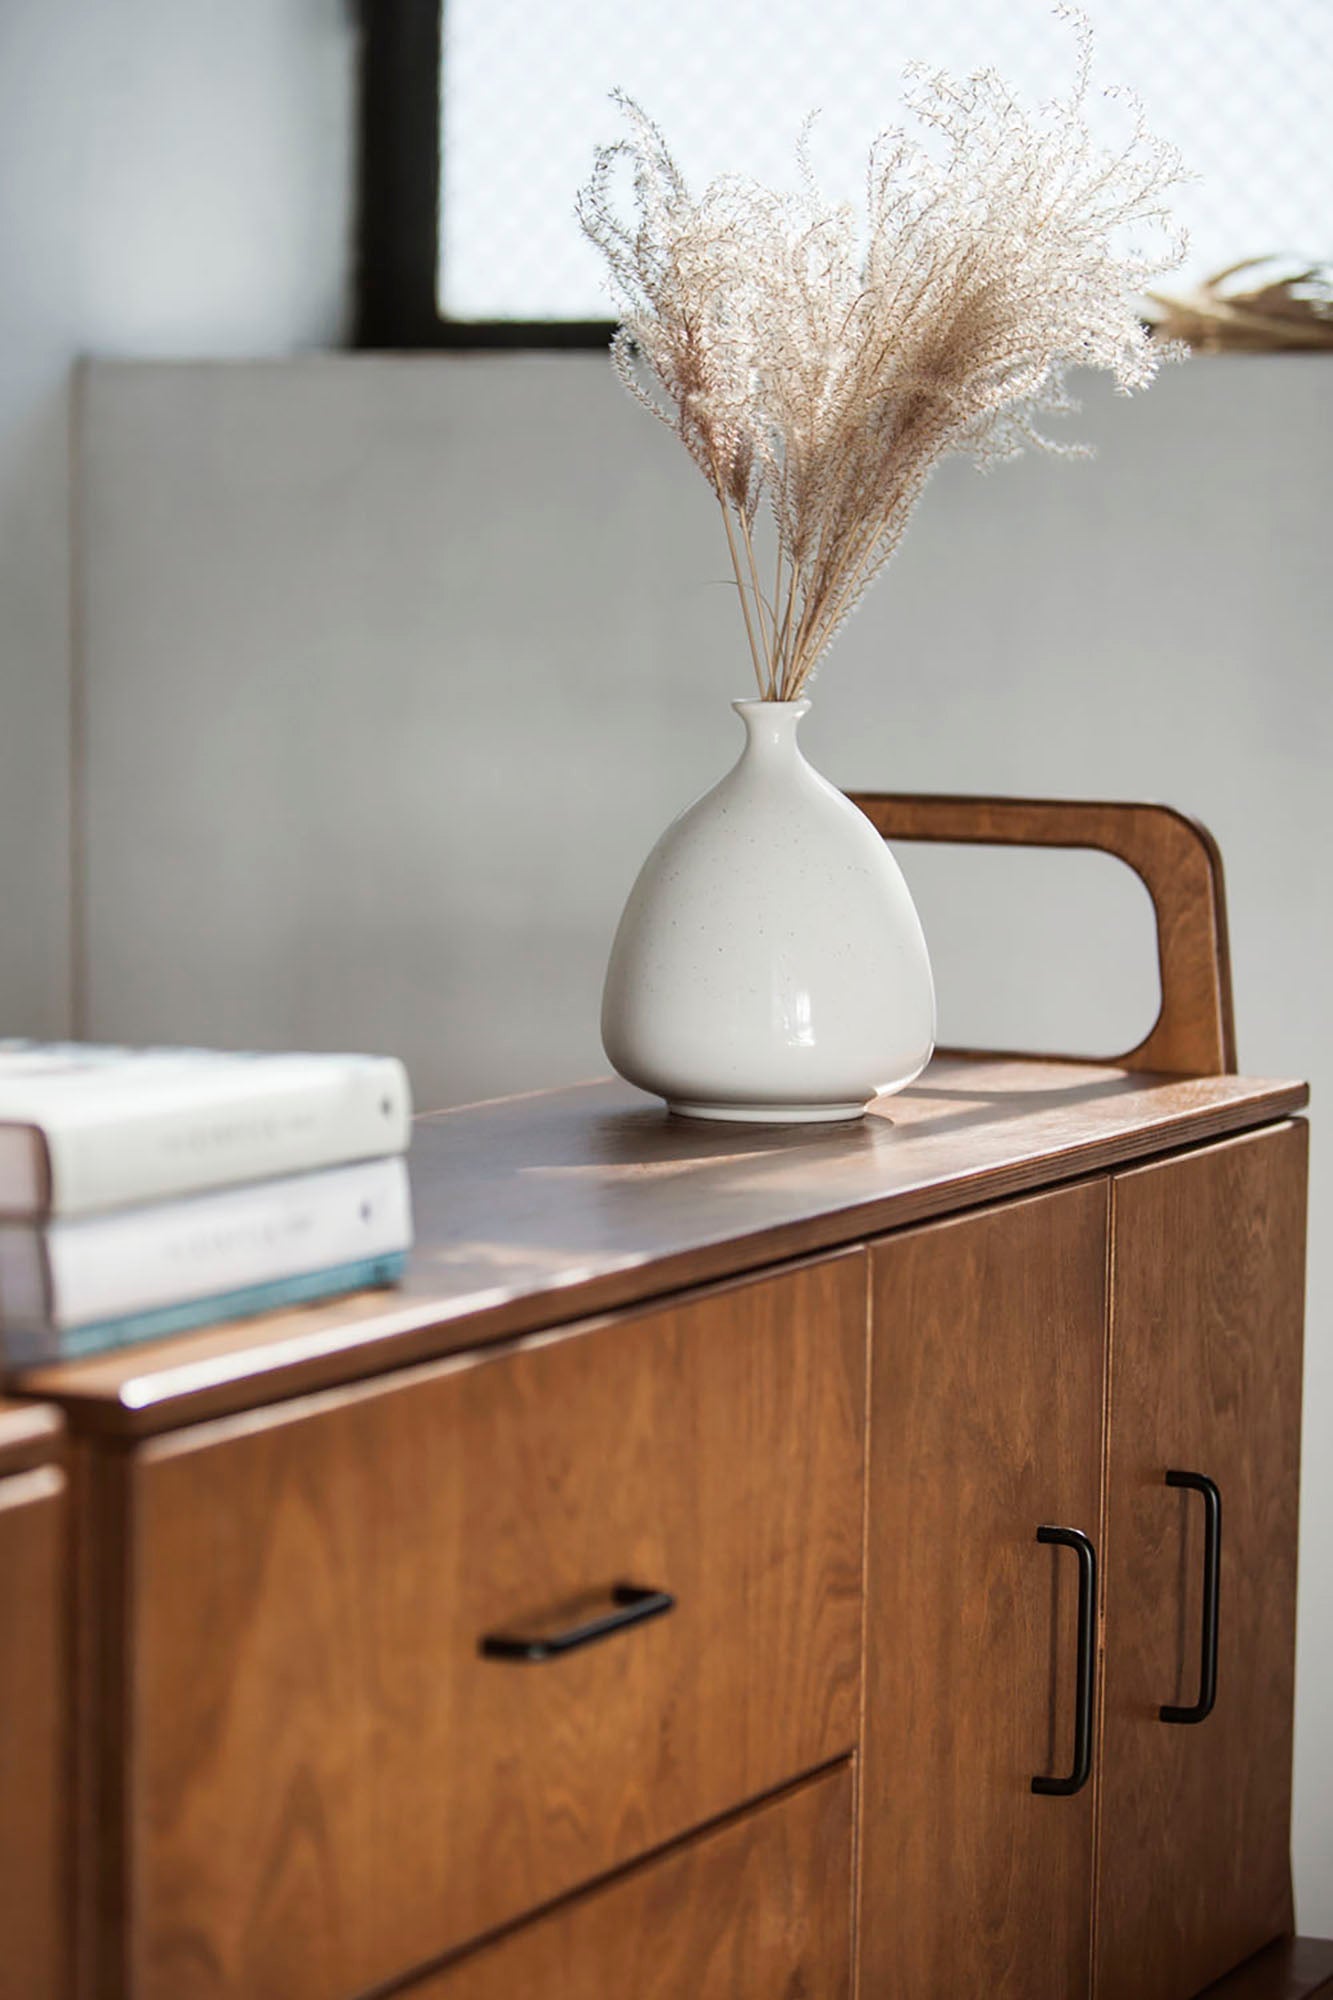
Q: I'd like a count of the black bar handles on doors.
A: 2